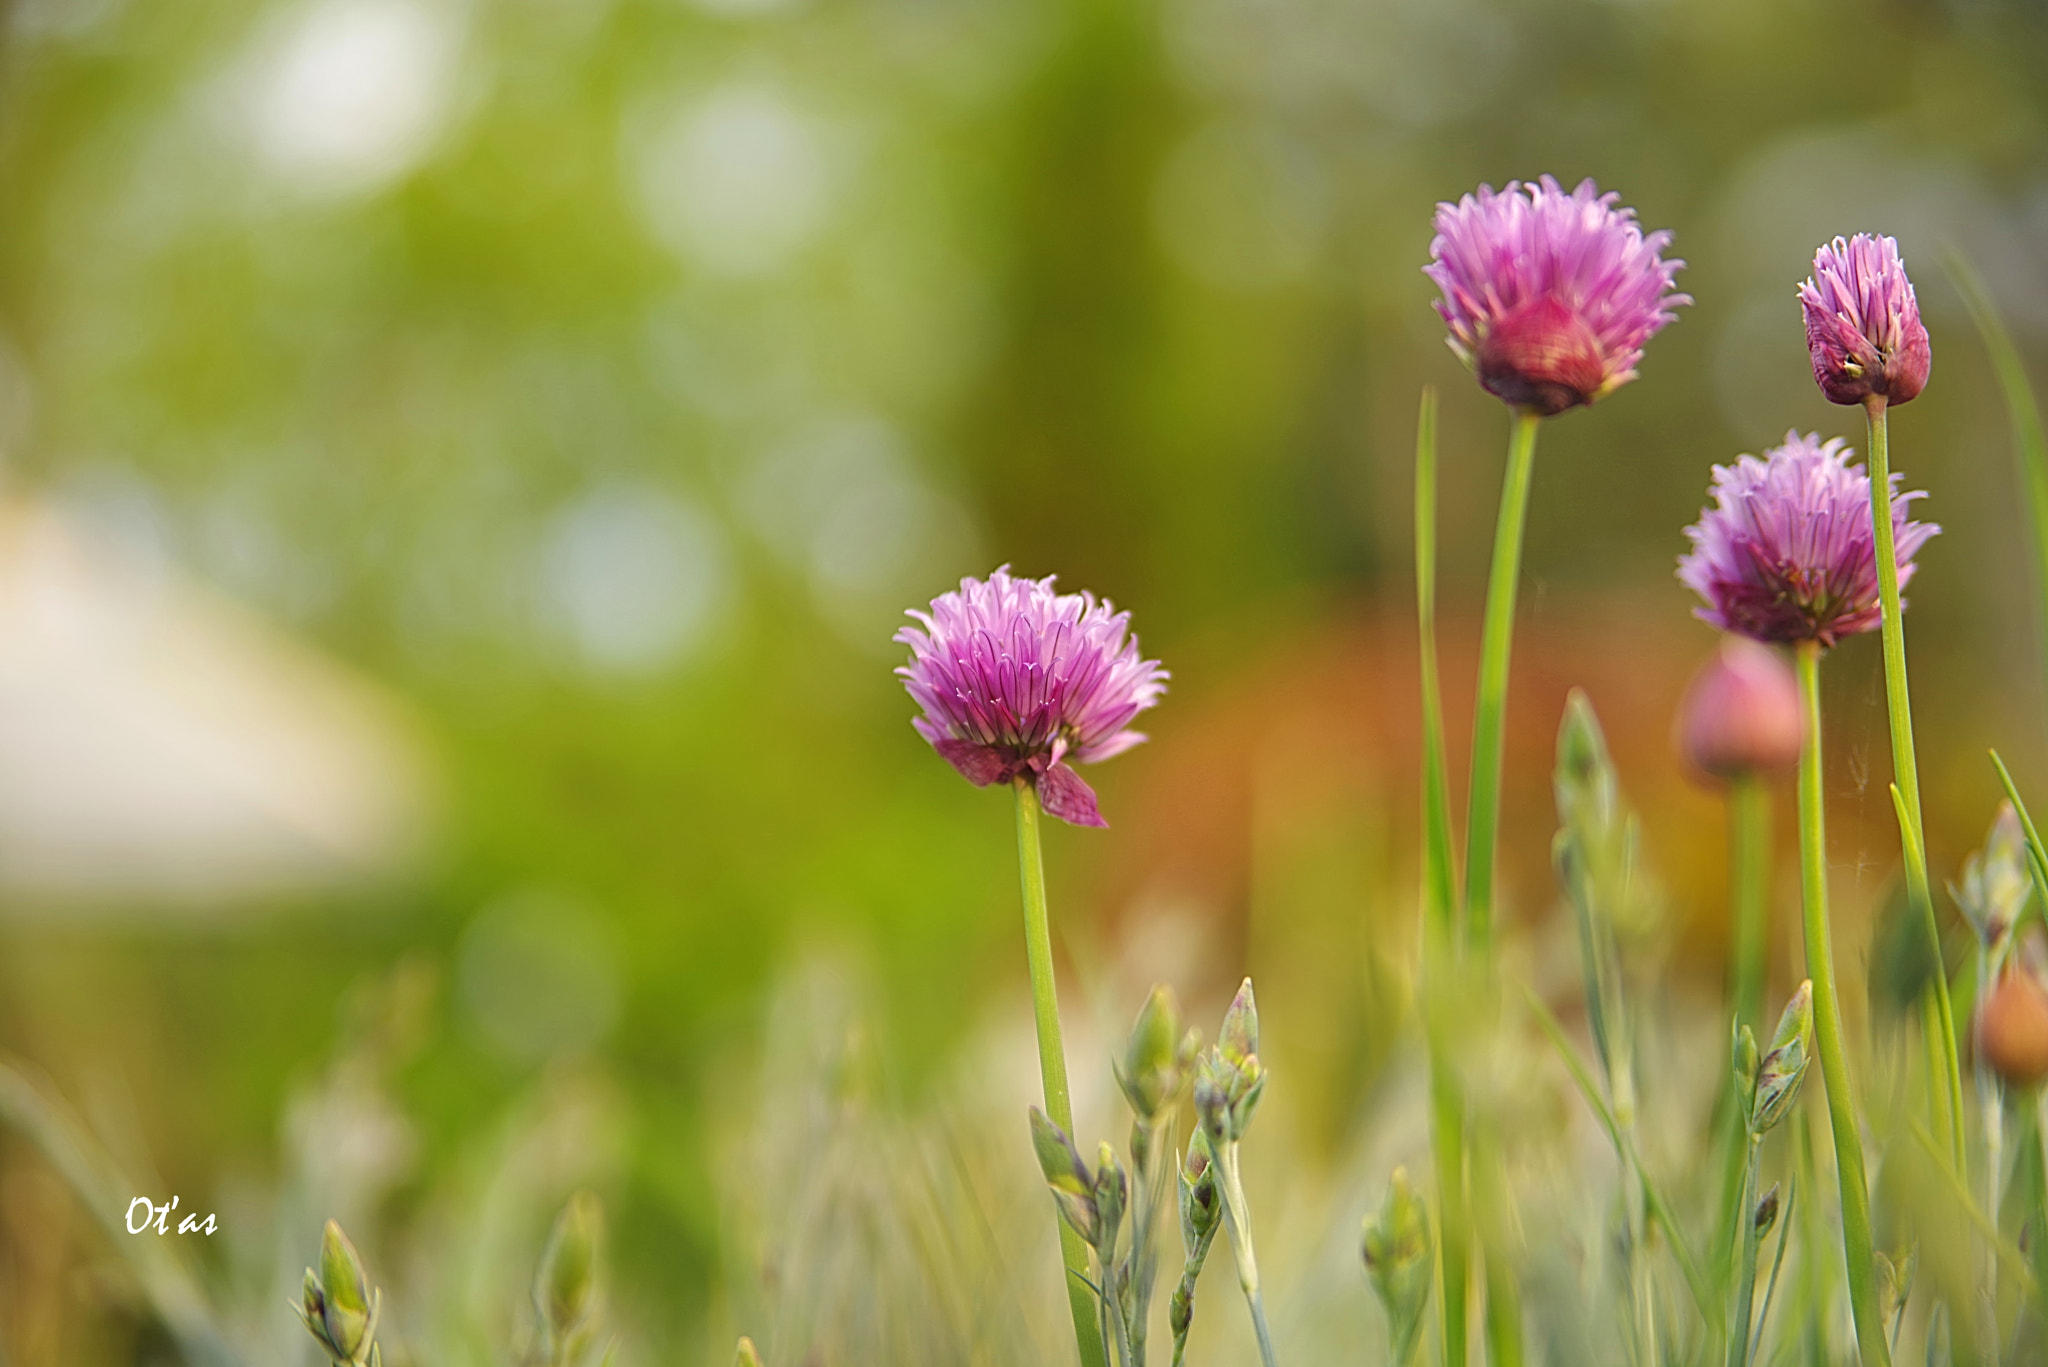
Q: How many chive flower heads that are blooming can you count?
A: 4